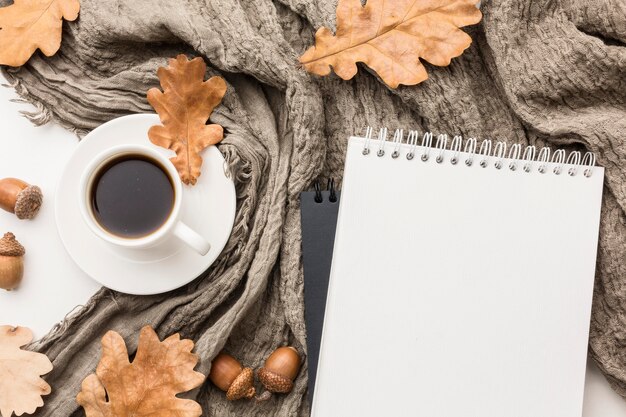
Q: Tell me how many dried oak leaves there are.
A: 5